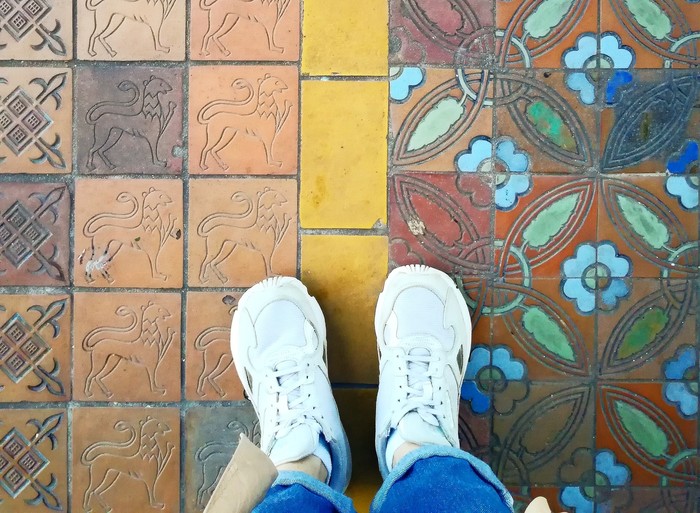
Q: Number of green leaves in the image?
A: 9